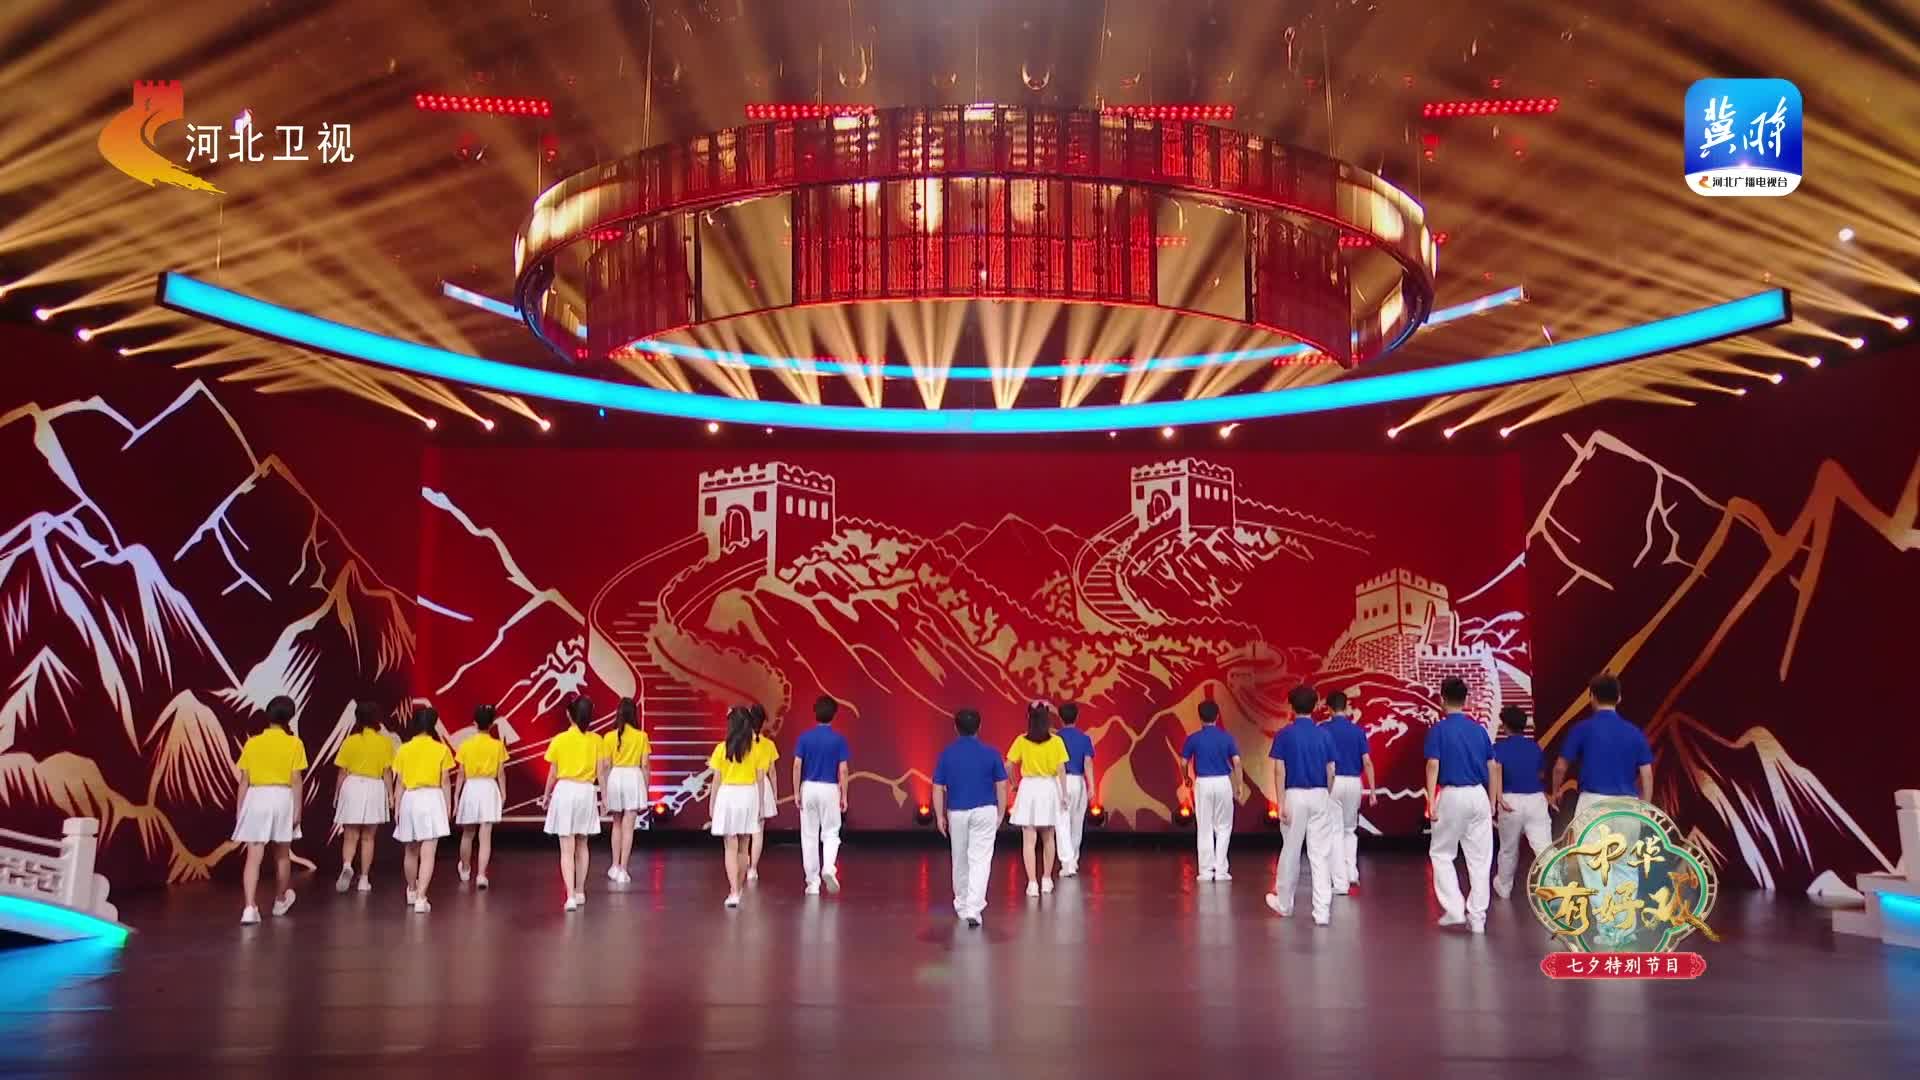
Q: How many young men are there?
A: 9